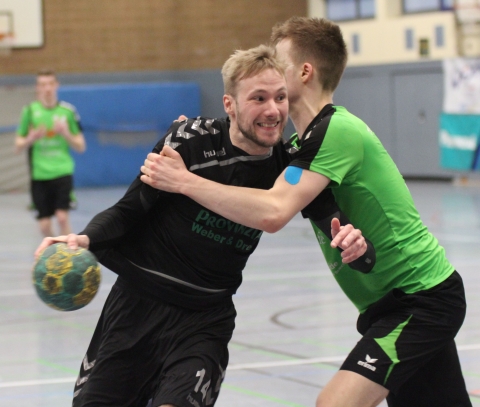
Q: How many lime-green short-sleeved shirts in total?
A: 2